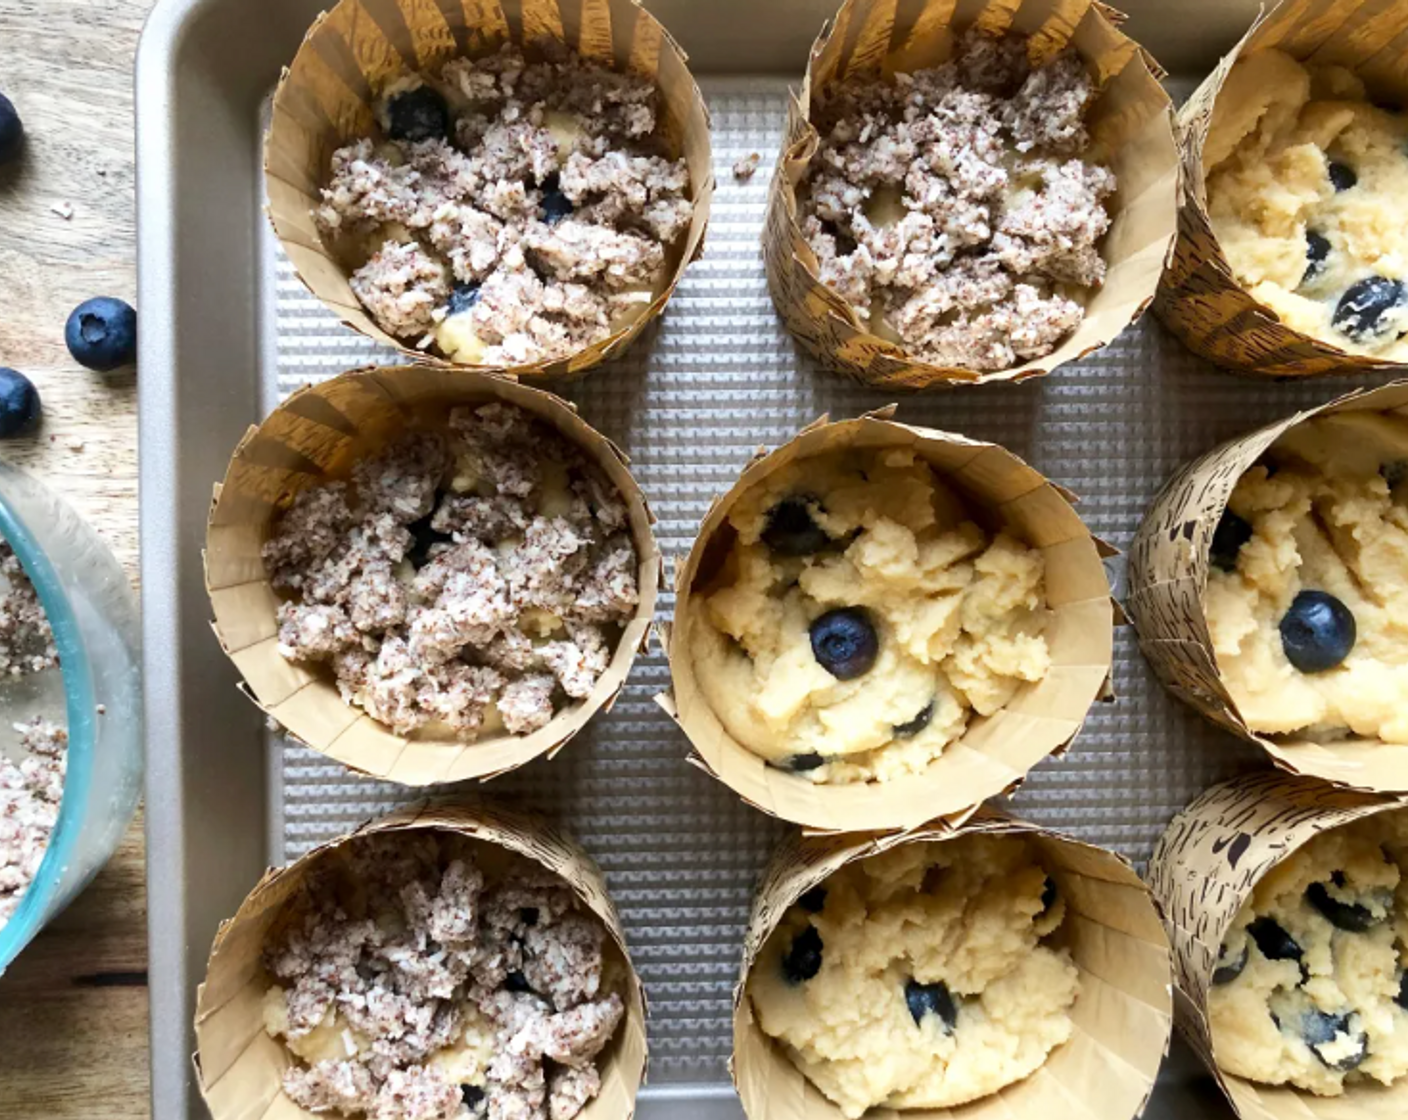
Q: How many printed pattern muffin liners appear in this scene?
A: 9